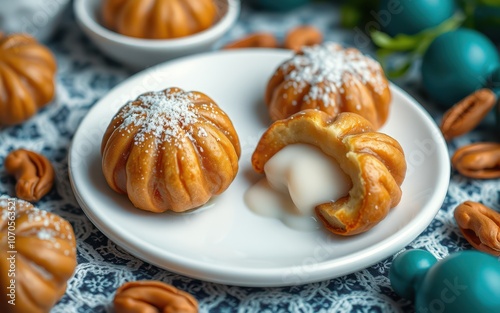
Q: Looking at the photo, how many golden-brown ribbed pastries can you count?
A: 6